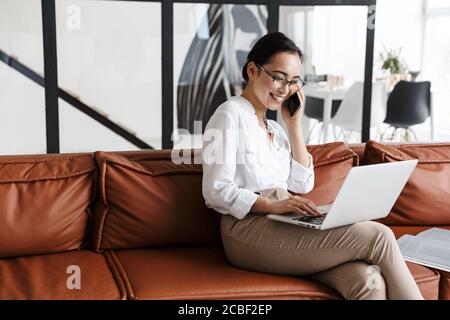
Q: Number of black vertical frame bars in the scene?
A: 4